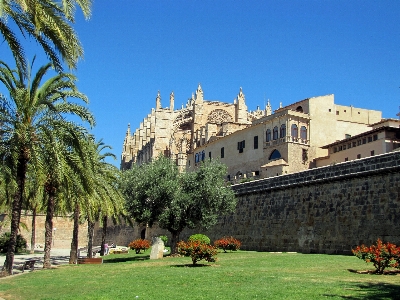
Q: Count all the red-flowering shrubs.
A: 4